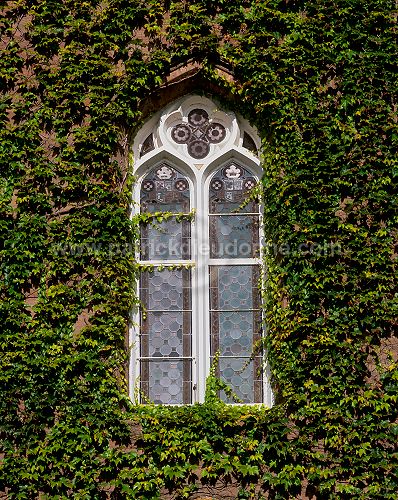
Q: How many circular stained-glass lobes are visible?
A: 4